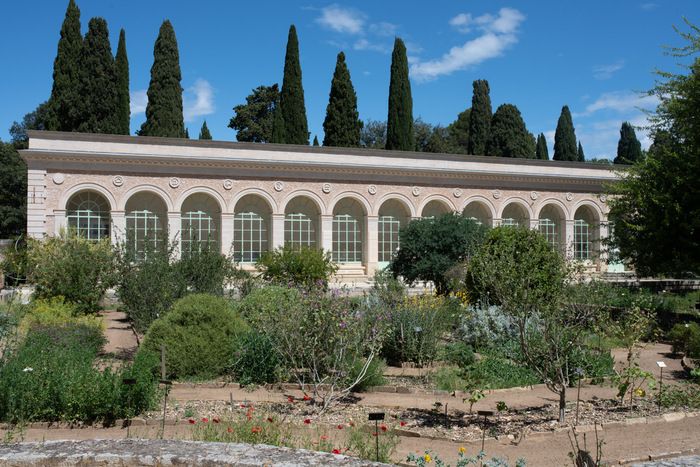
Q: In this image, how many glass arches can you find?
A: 12